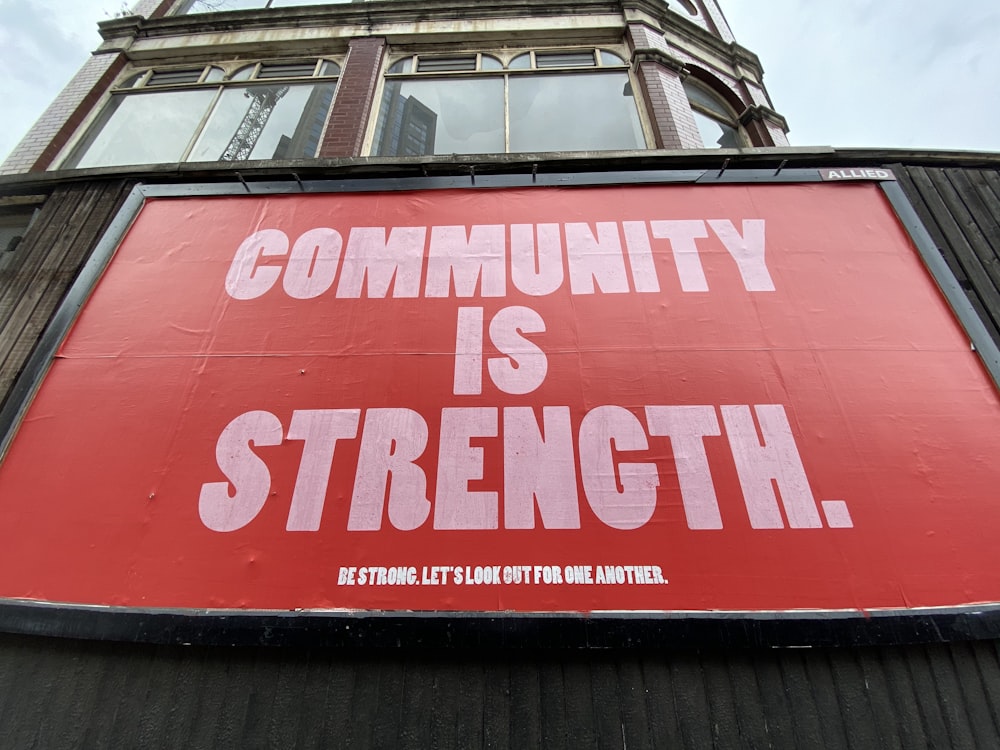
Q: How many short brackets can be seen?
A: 6